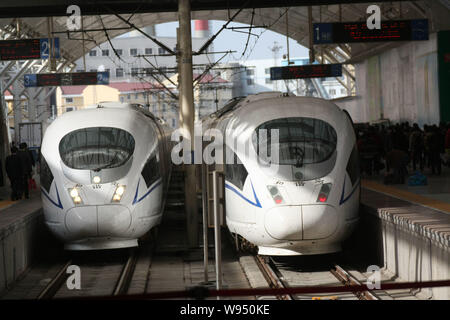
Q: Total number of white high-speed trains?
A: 2